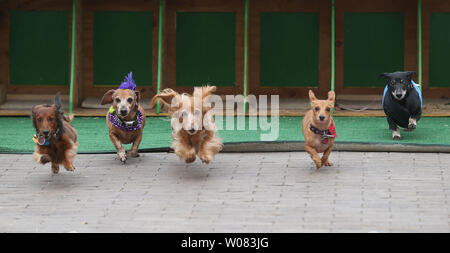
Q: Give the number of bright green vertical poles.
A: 5